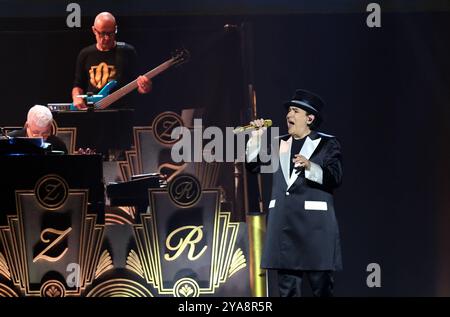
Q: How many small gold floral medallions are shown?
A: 2